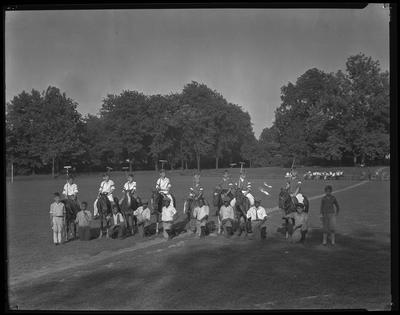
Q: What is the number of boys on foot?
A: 10